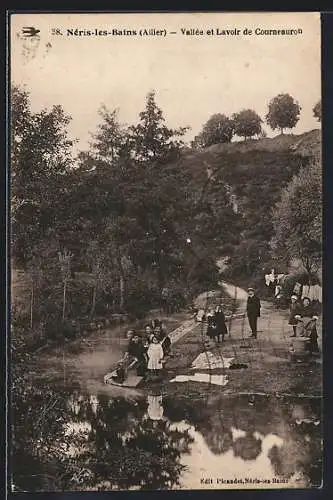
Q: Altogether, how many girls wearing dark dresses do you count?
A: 2